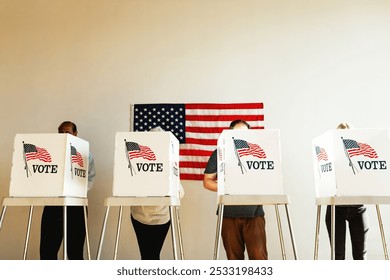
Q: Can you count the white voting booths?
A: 4